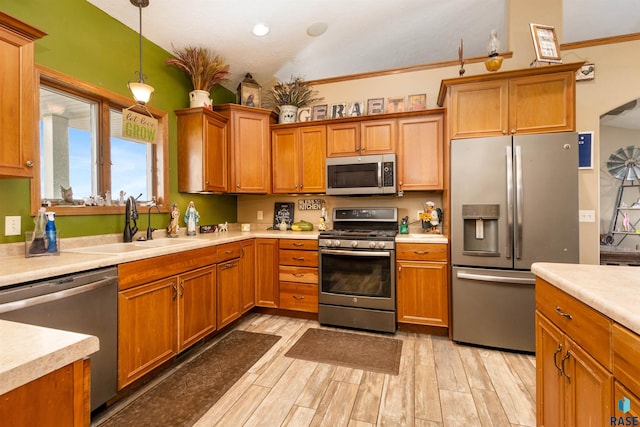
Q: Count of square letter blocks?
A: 7